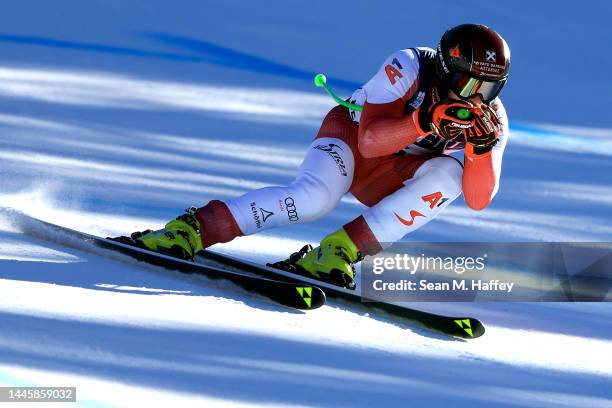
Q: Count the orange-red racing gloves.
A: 2